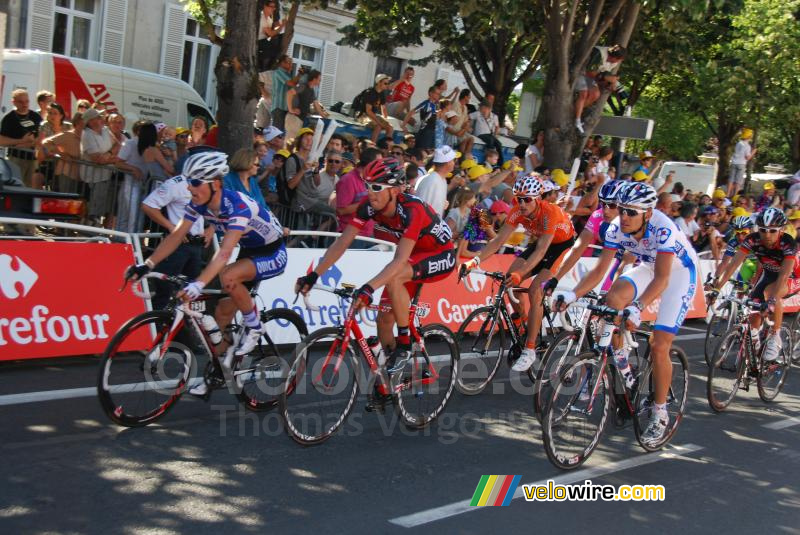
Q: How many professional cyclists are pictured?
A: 7